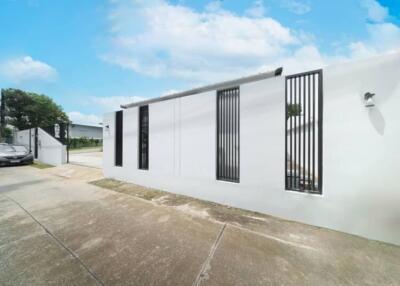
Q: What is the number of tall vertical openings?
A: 4